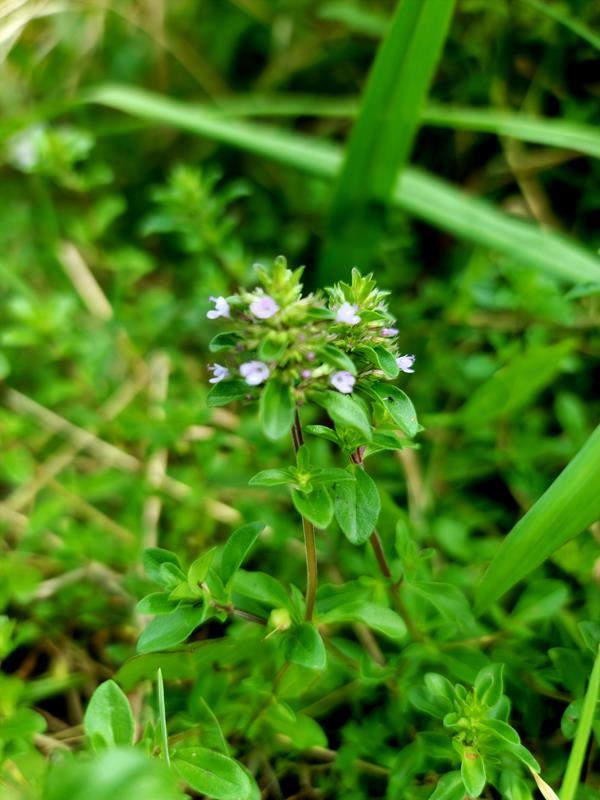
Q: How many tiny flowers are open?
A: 7